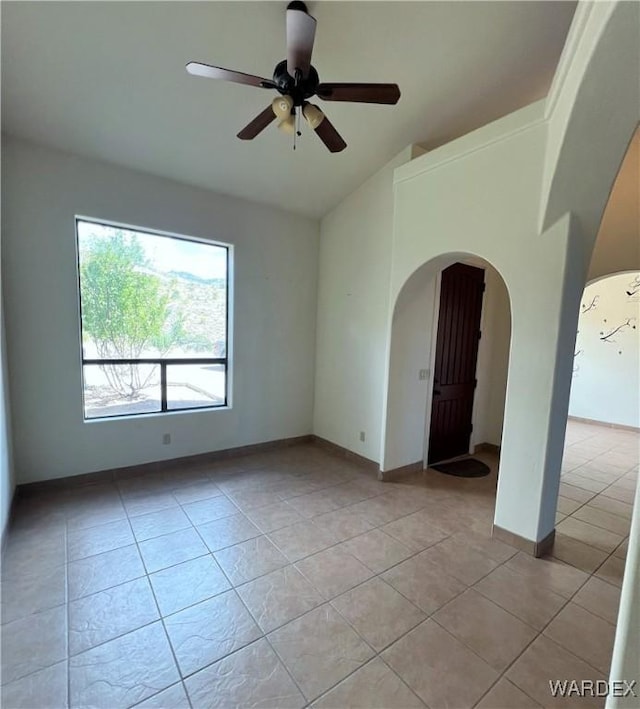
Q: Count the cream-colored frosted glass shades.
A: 3